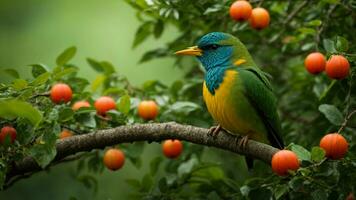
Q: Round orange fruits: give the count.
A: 14